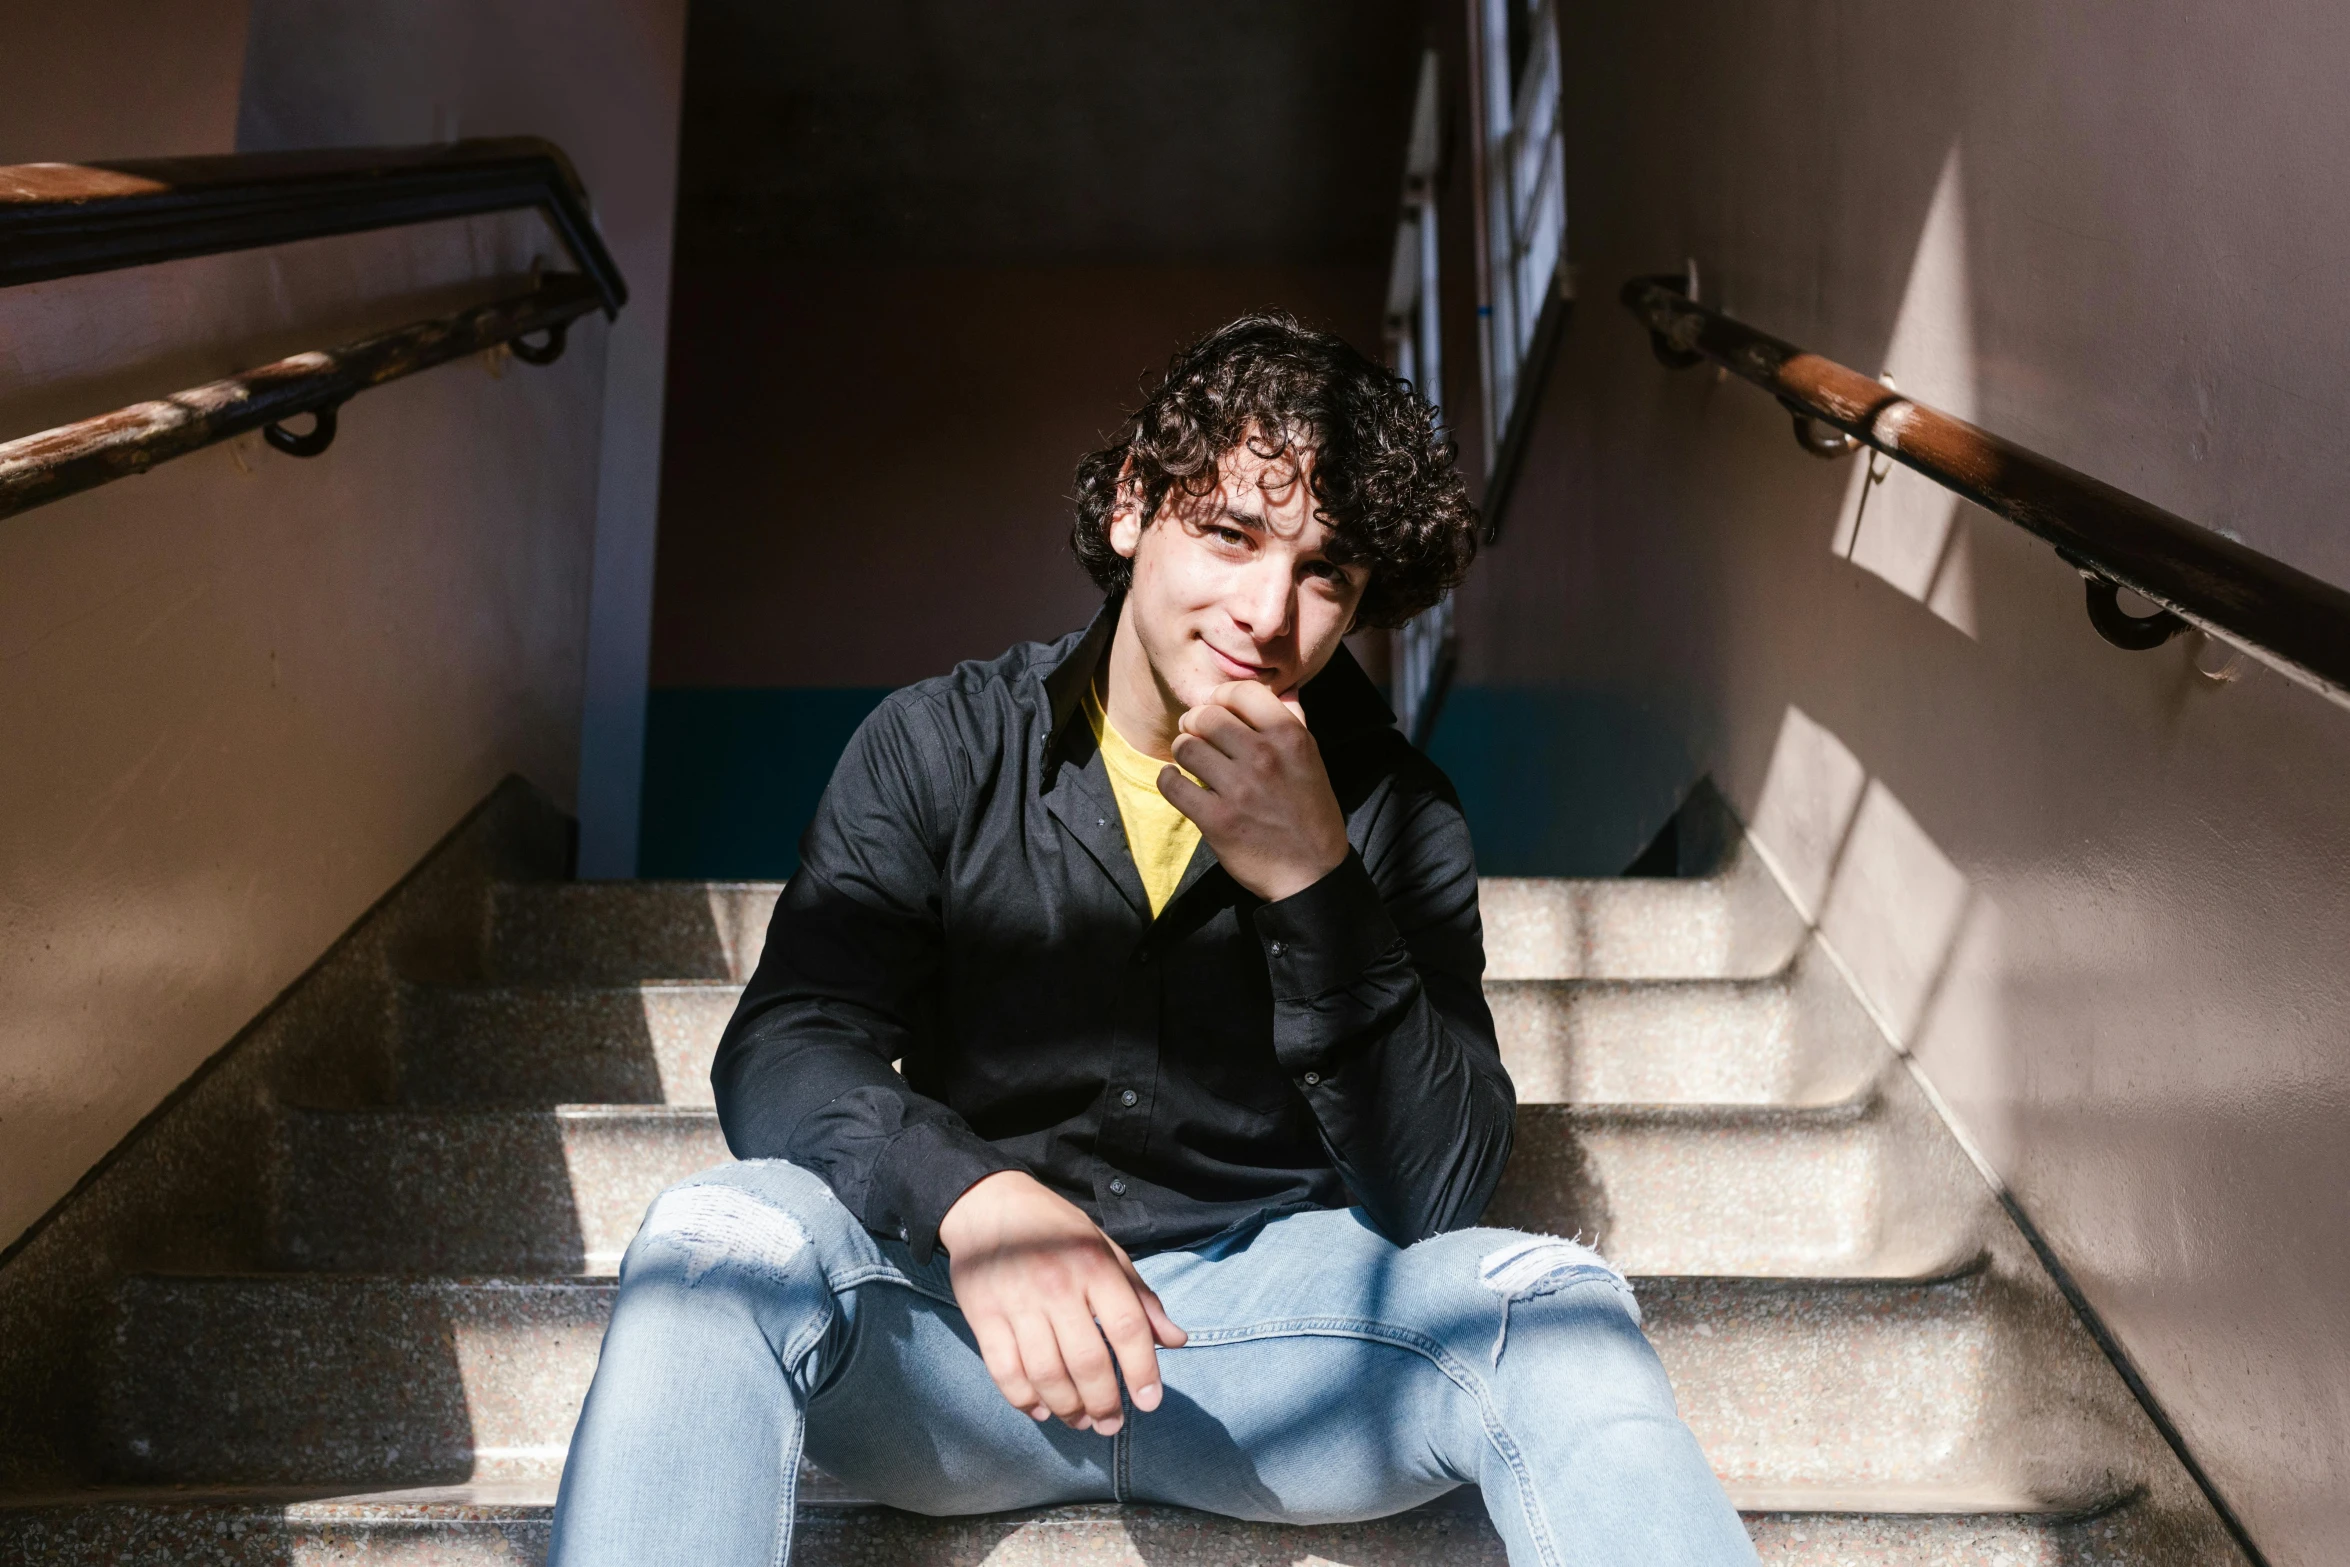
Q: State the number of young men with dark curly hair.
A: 1